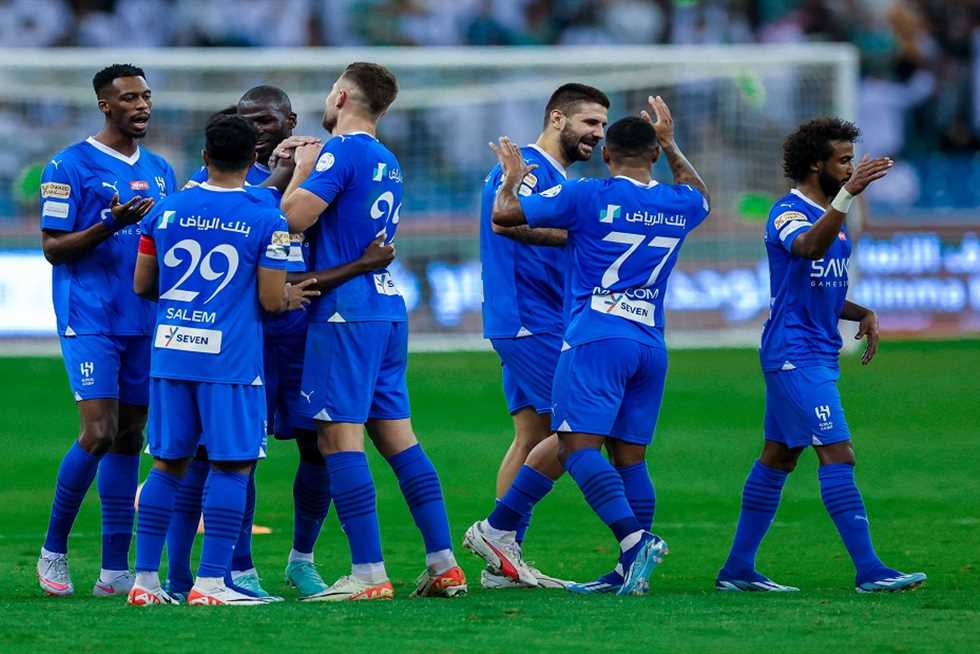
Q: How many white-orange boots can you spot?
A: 4